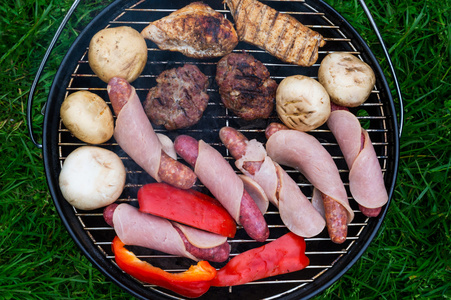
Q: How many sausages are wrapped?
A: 6